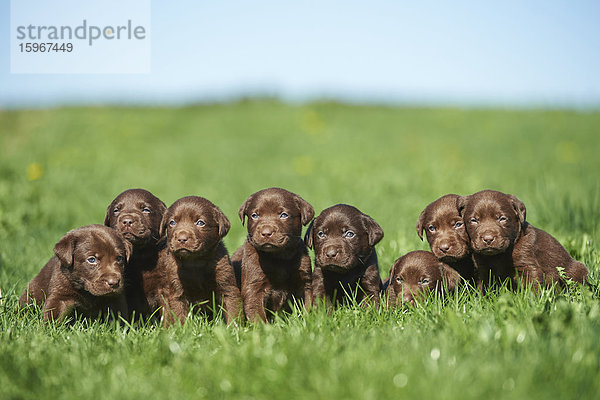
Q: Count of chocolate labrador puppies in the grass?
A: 8